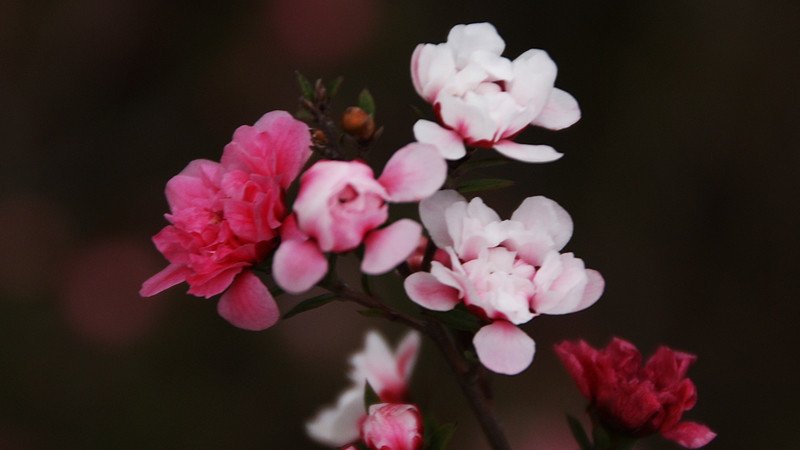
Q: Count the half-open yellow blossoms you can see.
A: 0